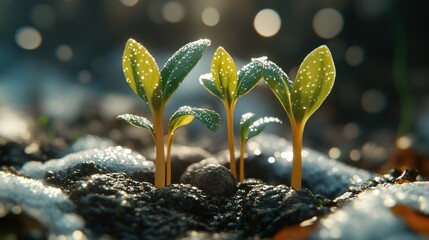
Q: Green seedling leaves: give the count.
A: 11